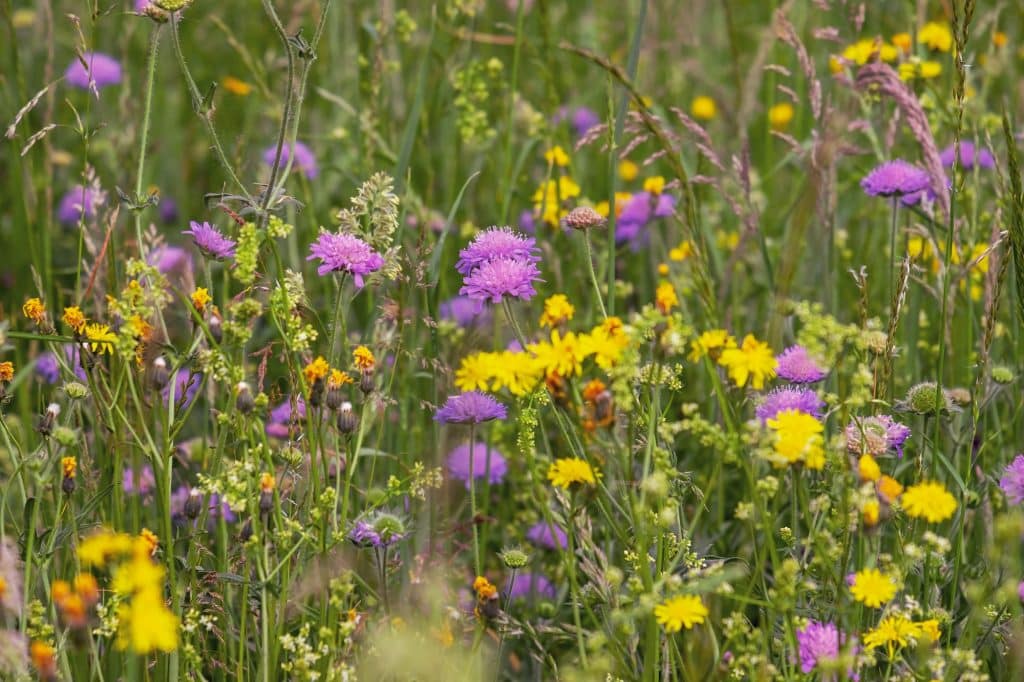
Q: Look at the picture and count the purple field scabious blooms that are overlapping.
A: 2